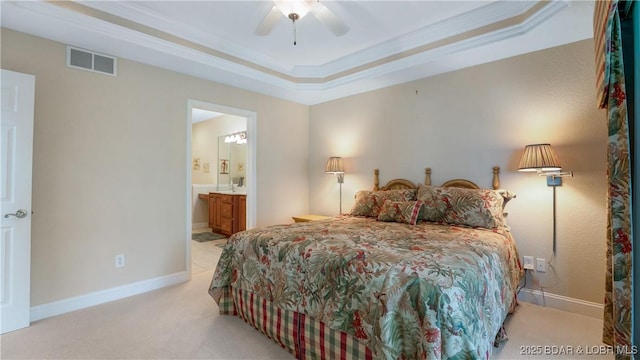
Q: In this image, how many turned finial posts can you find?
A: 3